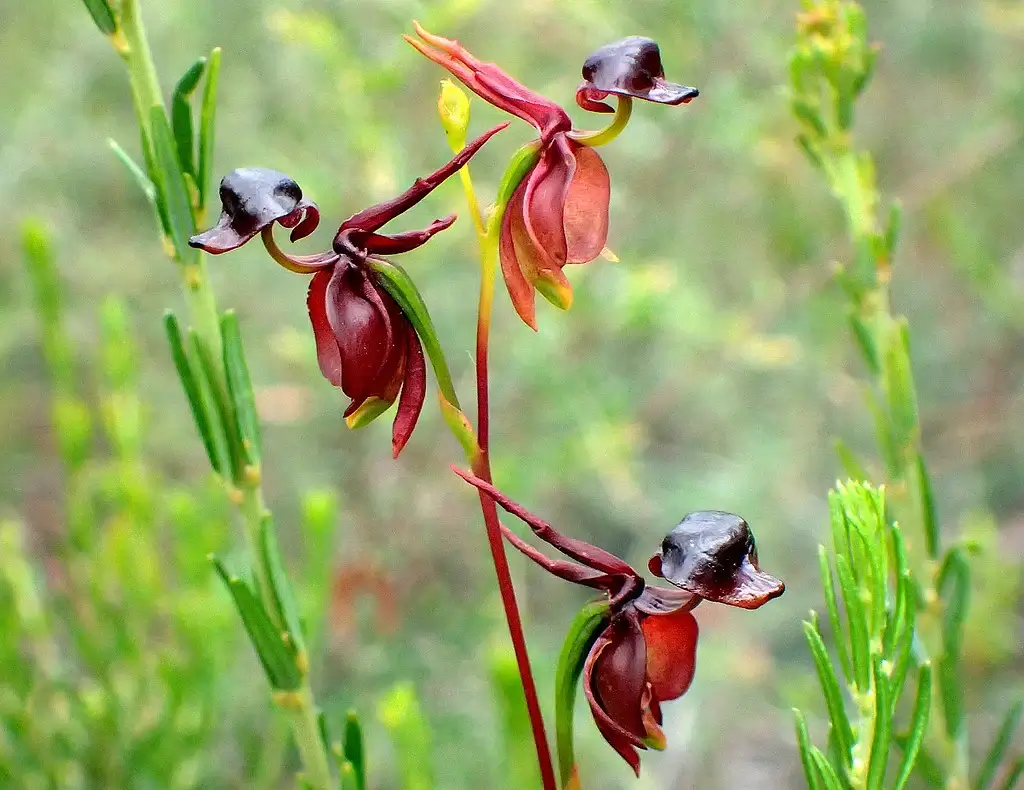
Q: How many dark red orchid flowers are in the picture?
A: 3